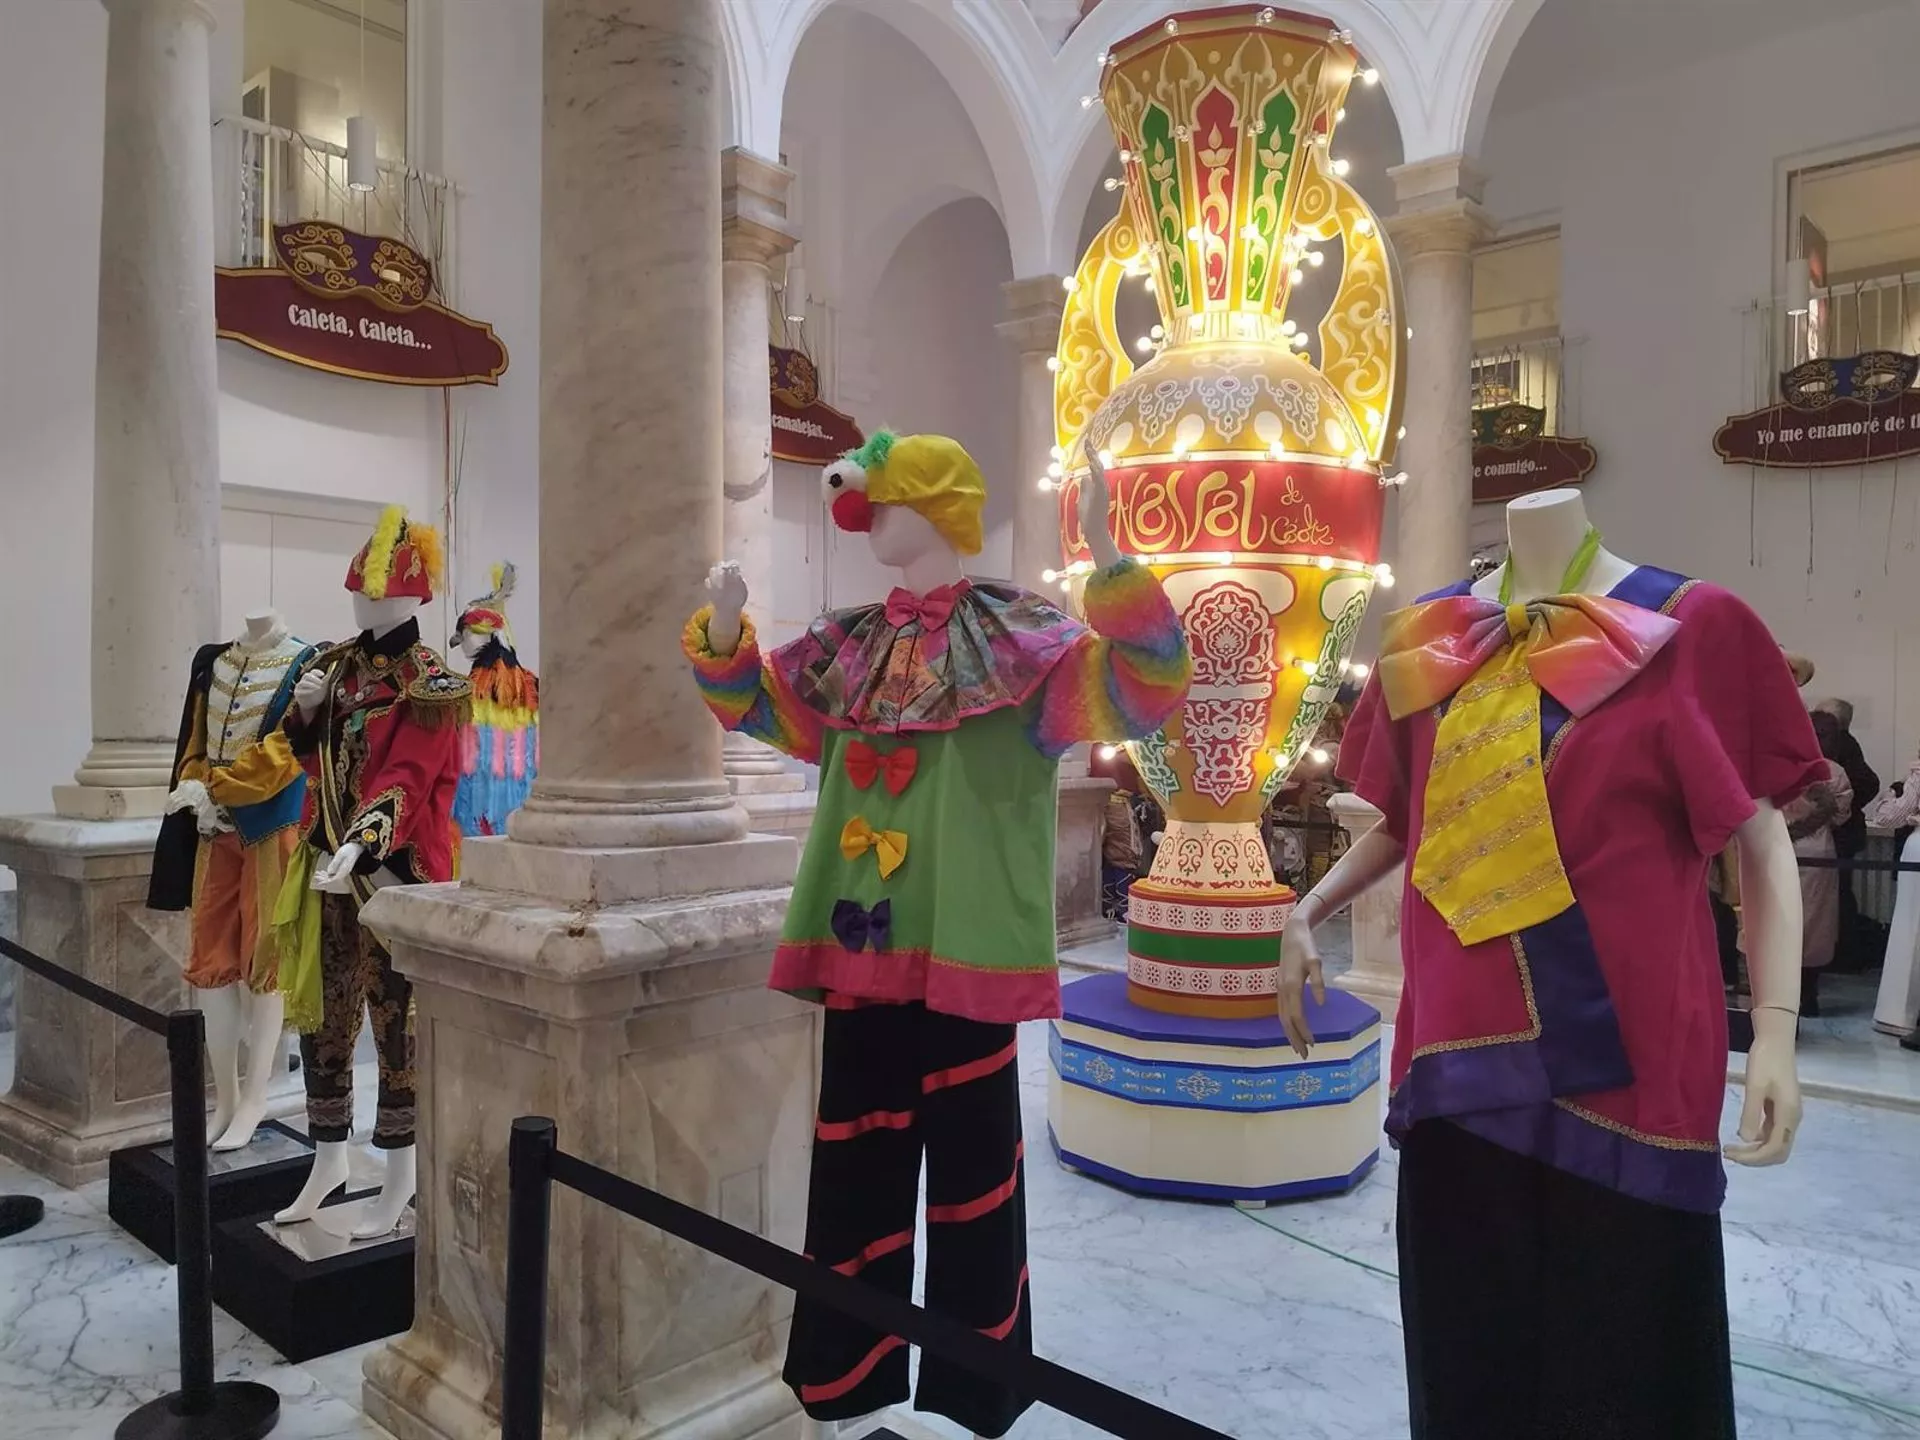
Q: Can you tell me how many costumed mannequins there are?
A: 5